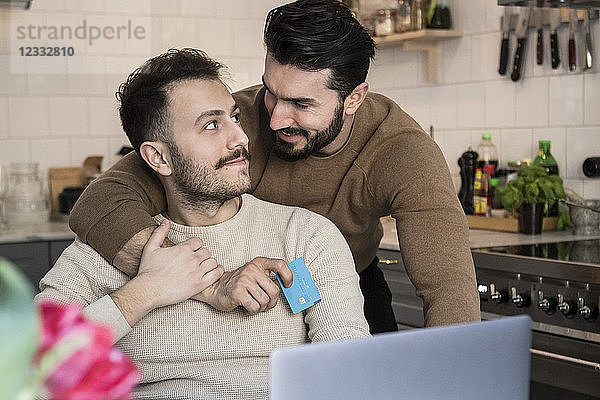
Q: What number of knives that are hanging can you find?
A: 6